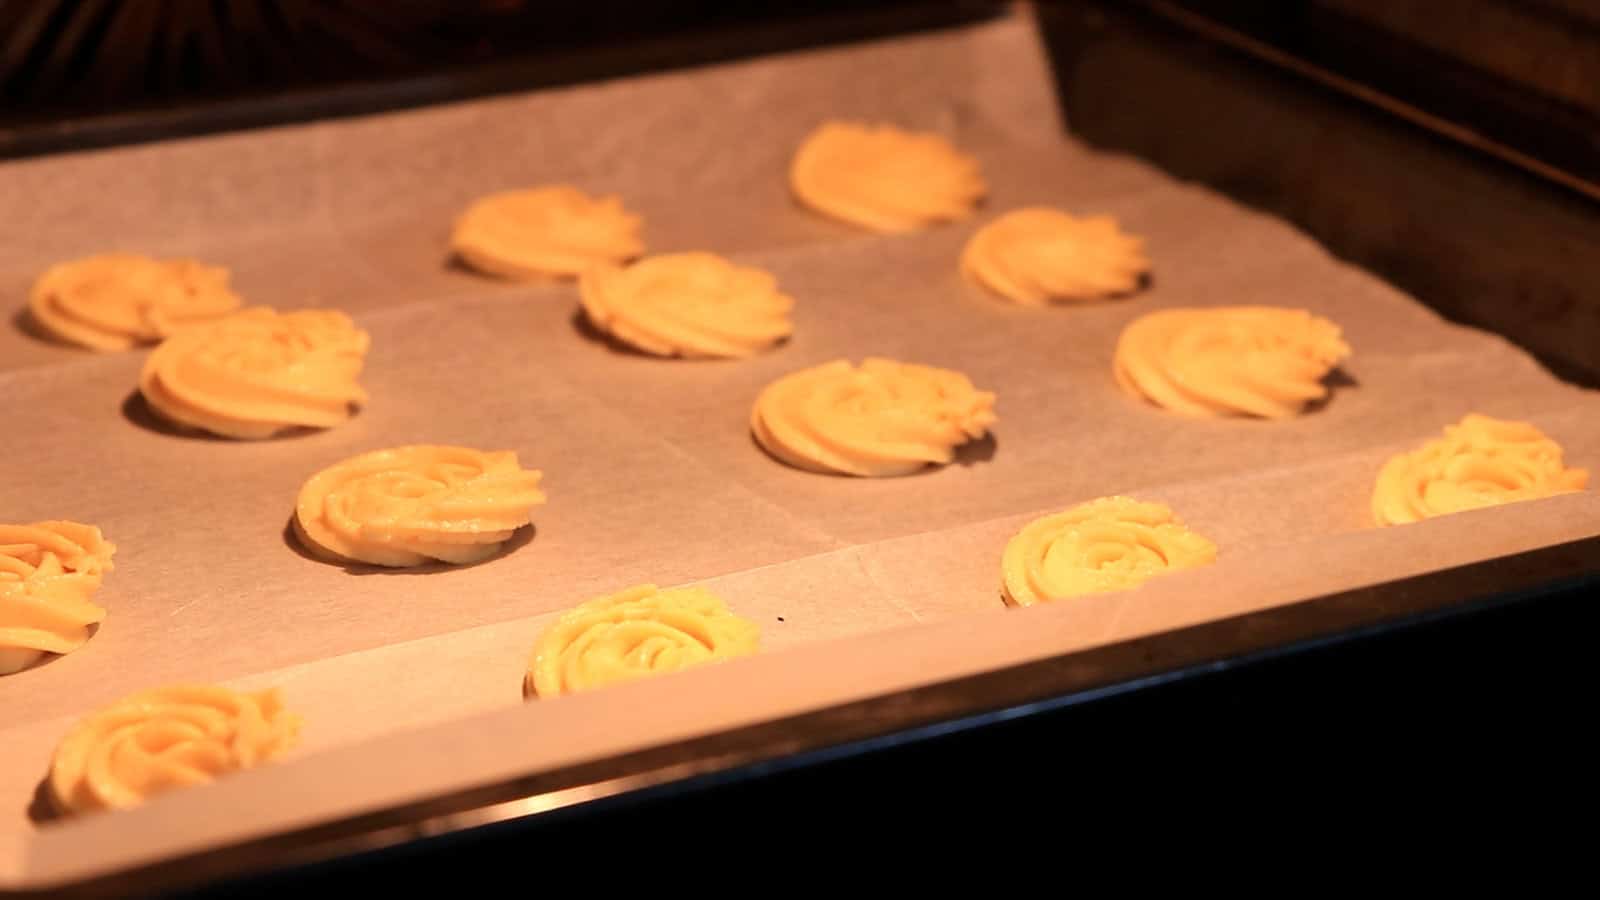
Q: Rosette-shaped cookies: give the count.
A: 14